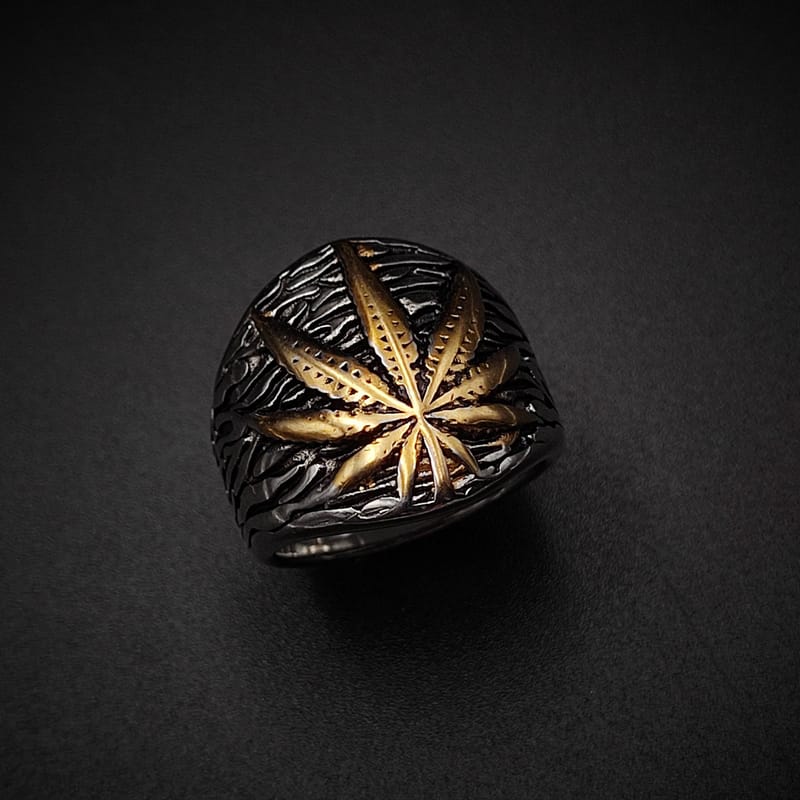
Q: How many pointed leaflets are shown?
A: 9